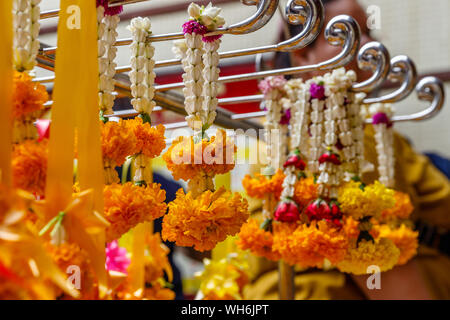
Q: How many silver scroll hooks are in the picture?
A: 6